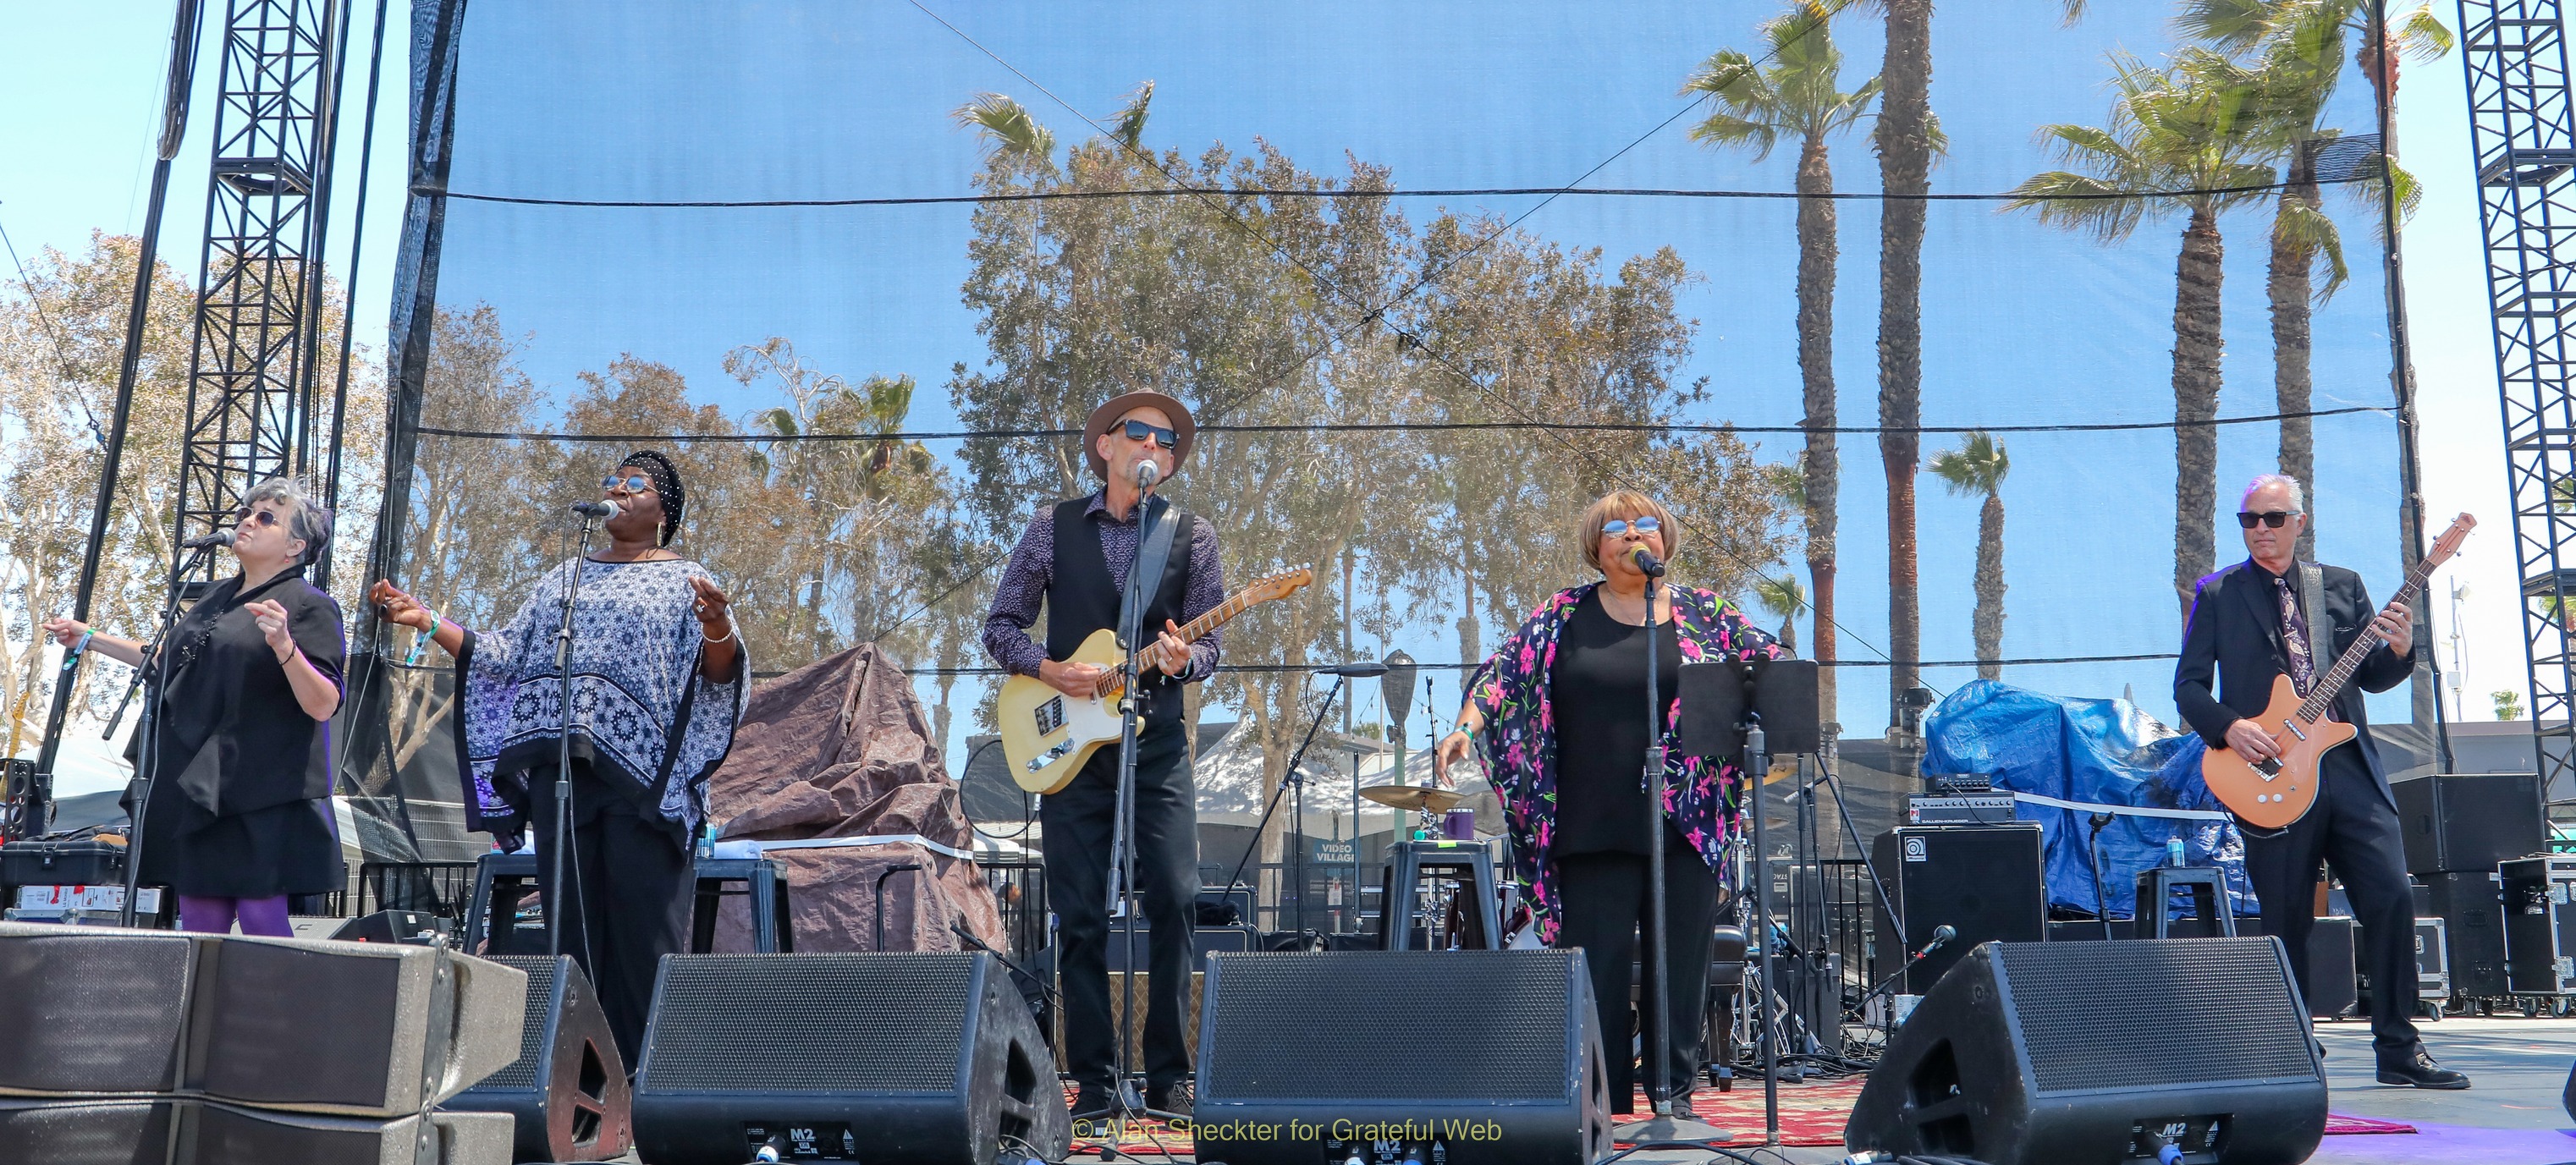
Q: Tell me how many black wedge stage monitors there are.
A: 4